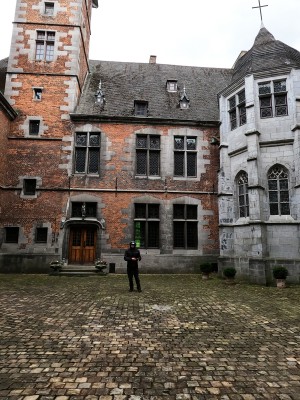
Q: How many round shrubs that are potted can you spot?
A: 3